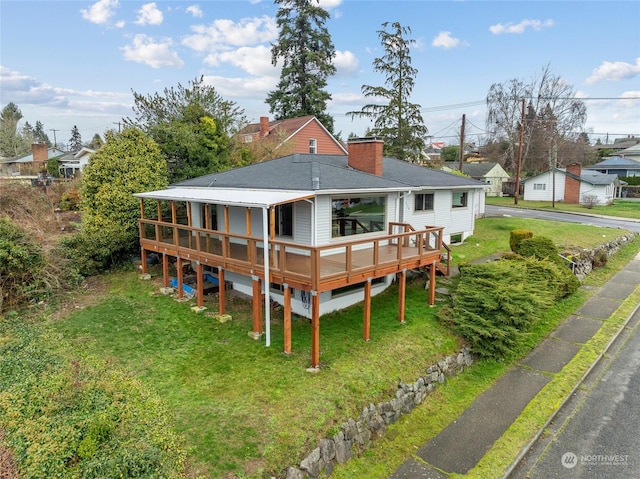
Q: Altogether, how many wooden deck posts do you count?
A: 11